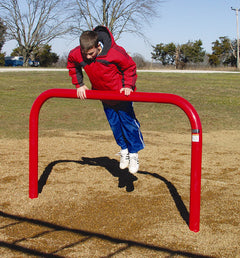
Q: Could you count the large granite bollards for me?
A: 0